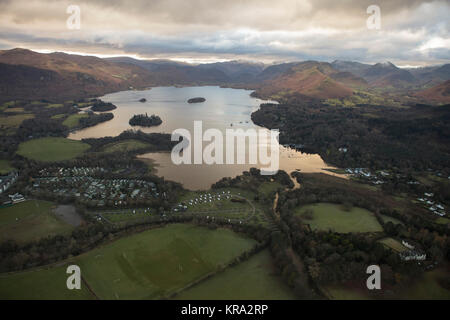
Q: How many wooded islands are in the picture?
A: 3